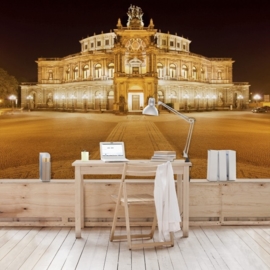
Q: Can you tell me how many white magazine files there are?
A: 3